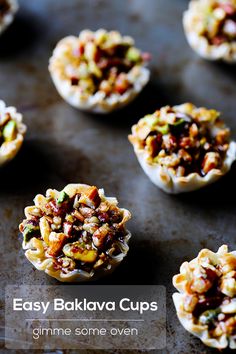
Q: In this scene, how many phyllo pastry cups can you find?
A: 7